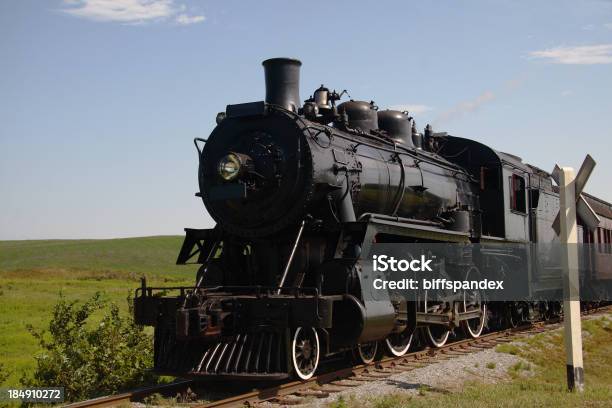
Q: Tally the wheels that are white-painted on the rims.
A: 5